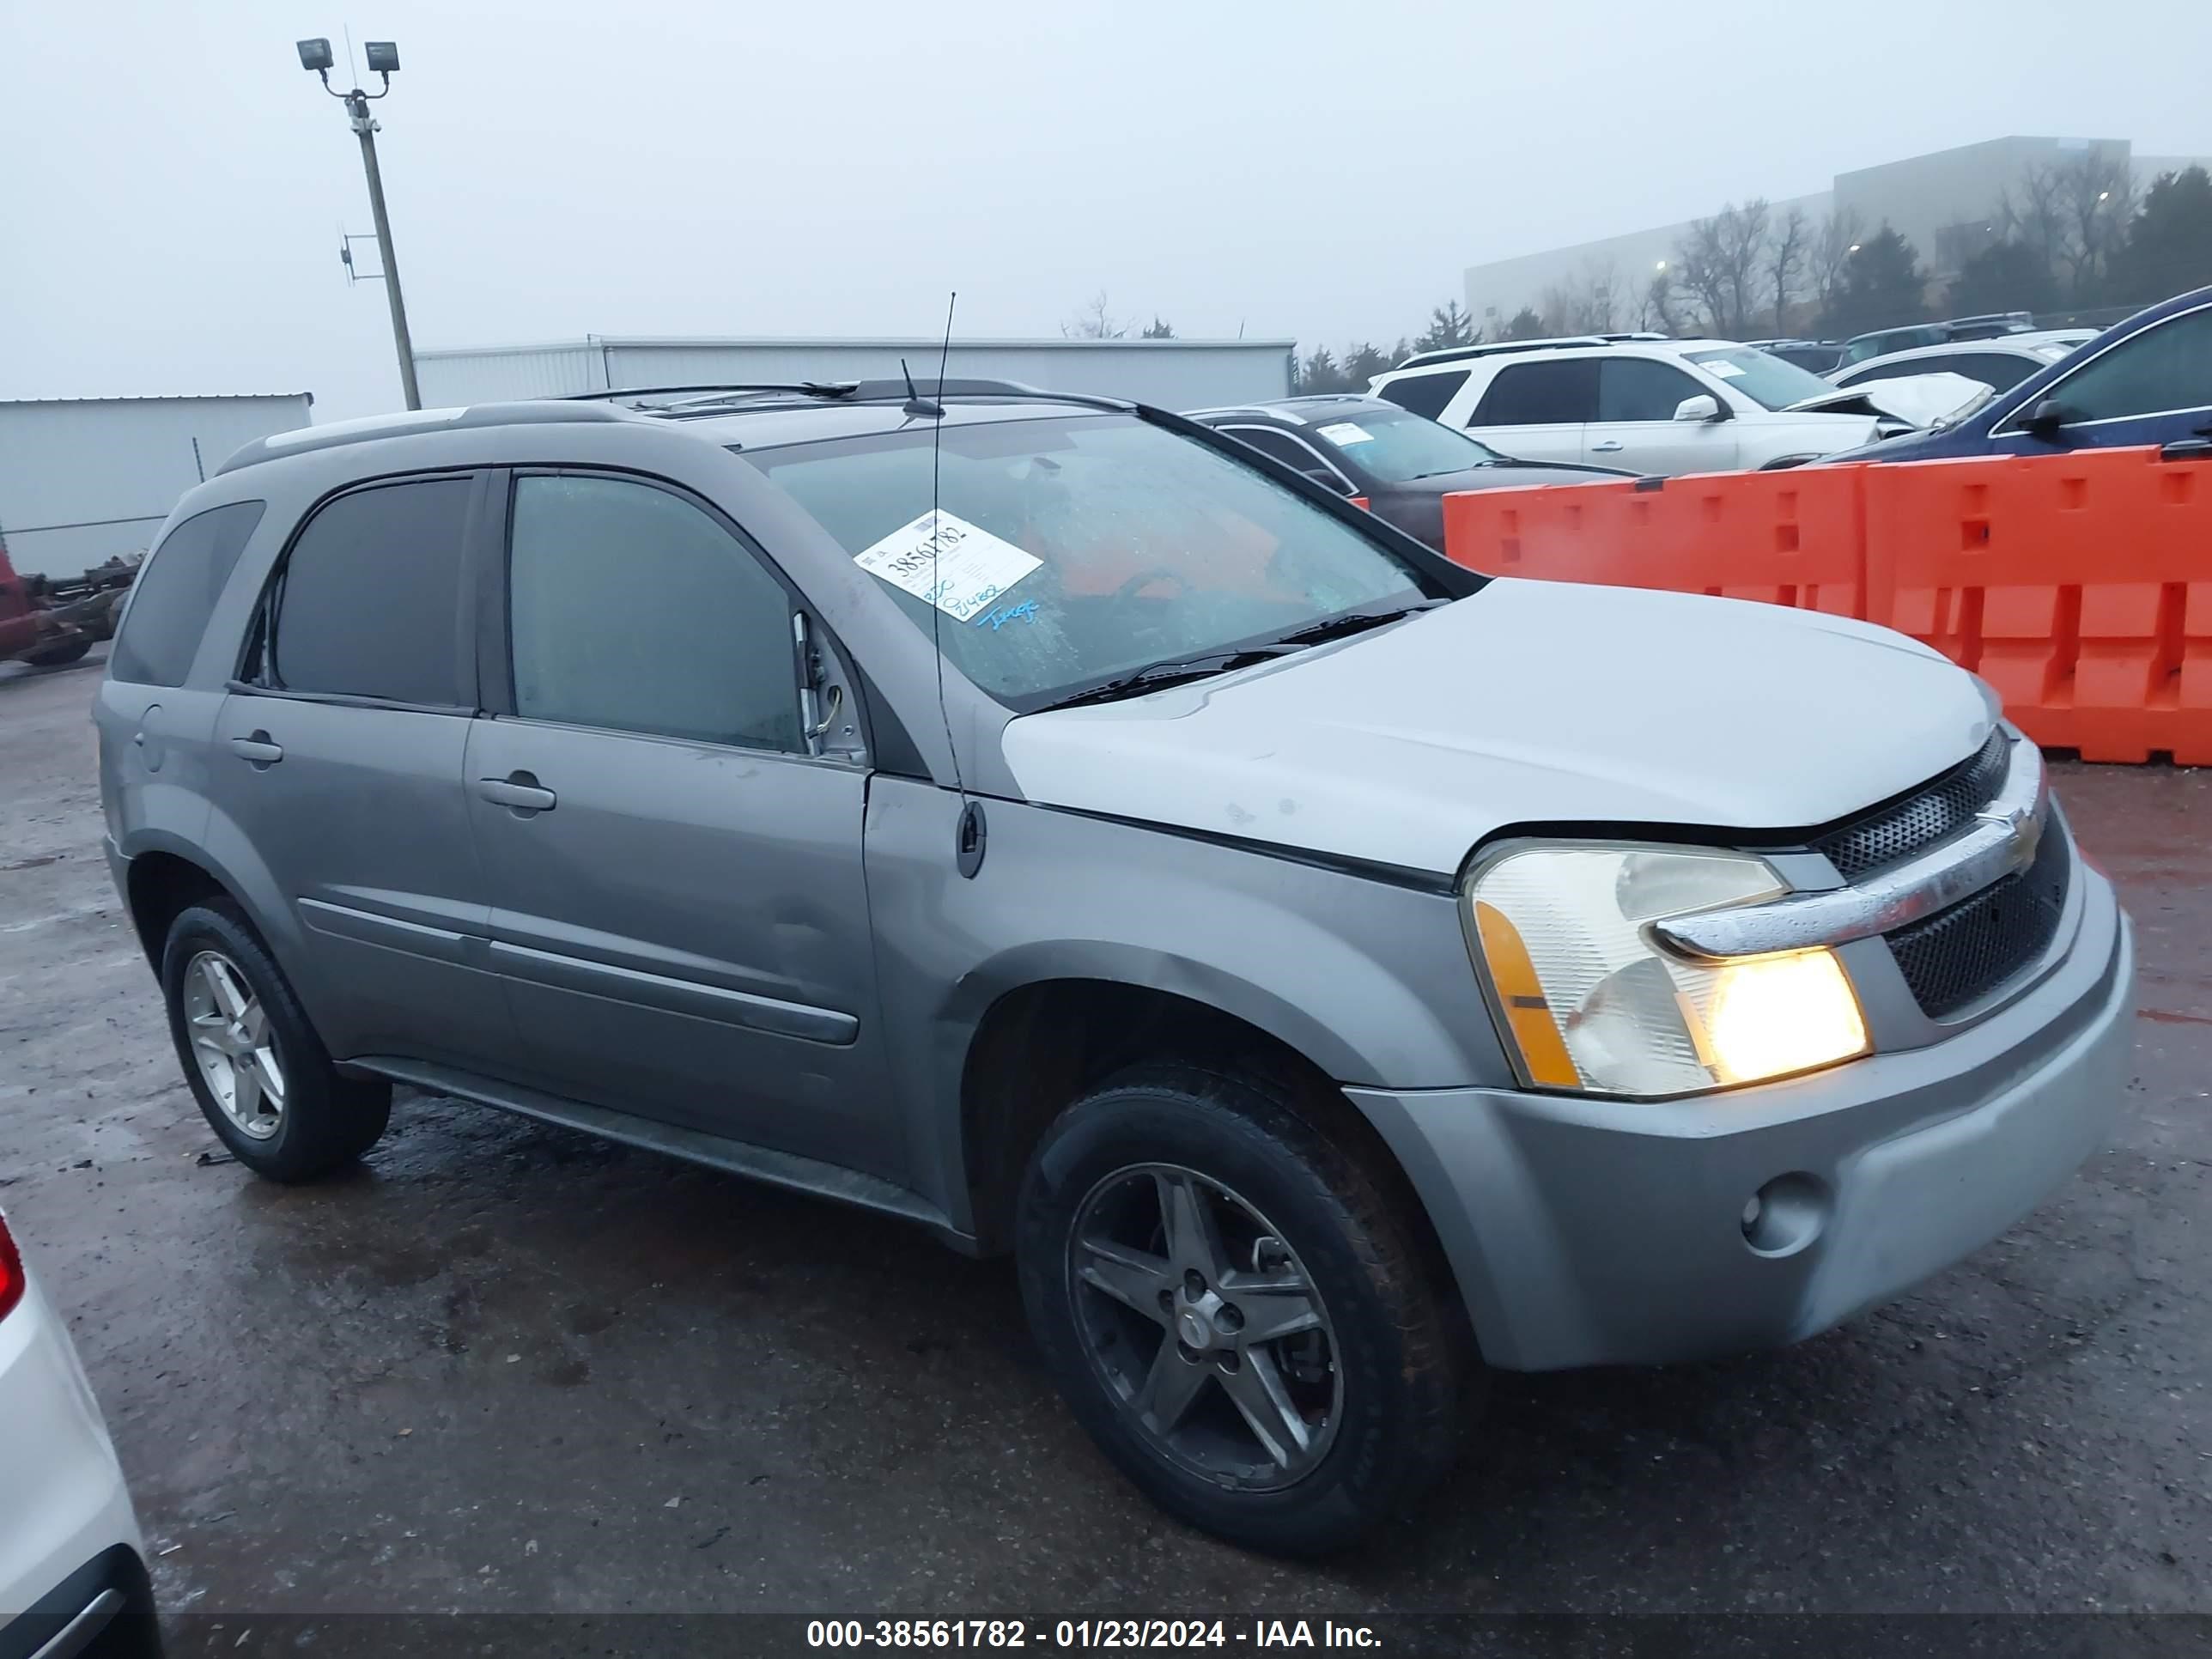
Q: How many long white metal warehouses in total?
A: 2